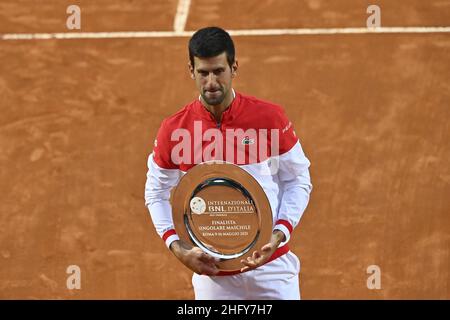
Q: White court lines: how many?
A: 2